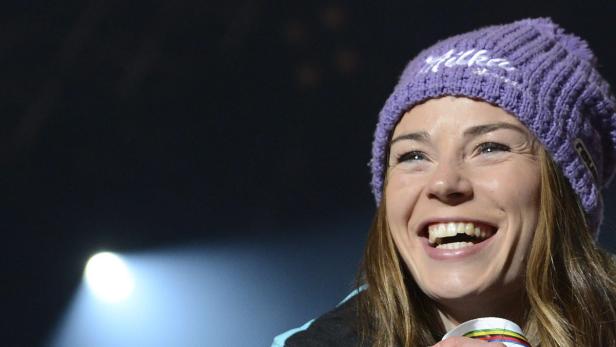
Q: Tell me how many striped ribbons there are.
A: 1